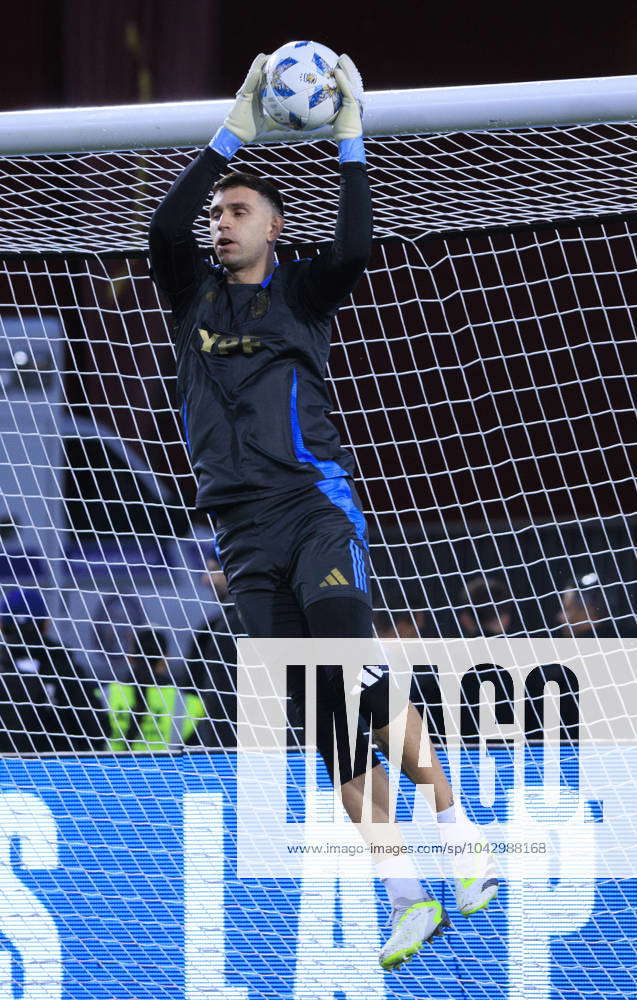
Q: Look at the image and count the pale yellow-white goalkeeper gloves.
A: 2